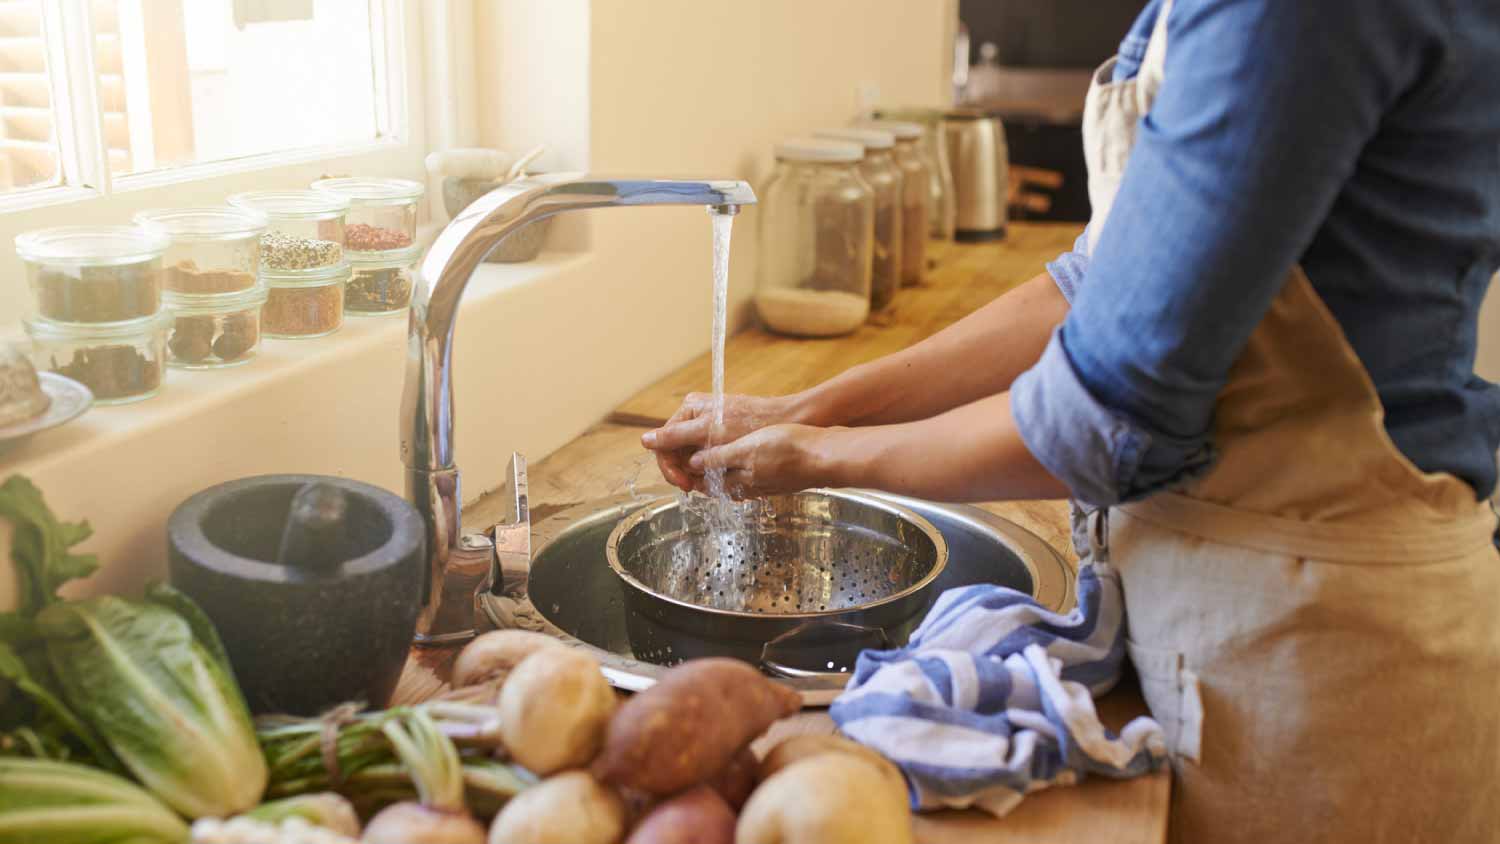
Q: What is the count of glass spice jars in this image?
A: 8